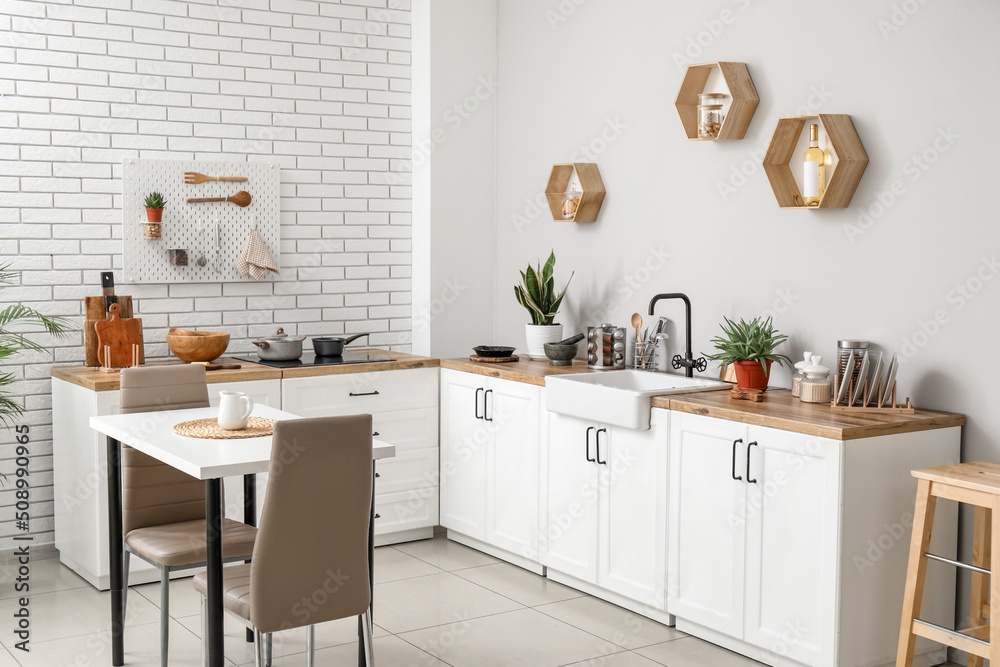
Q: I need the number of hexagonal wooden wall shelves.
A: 3